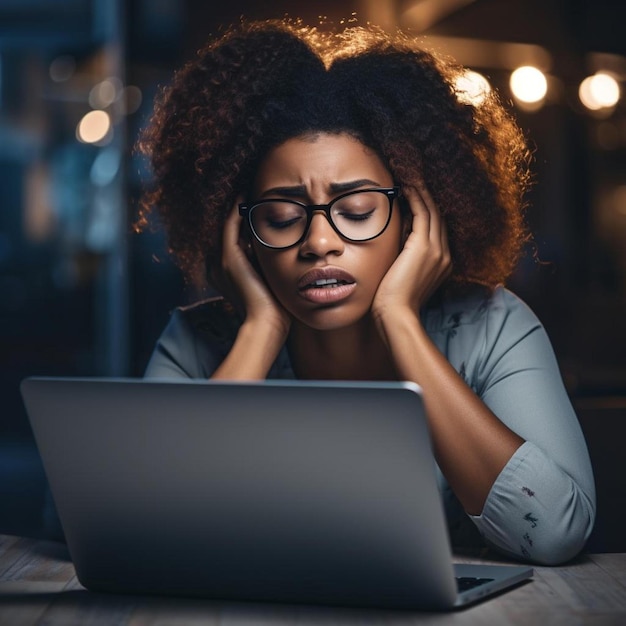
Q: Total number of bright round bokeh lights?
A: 4